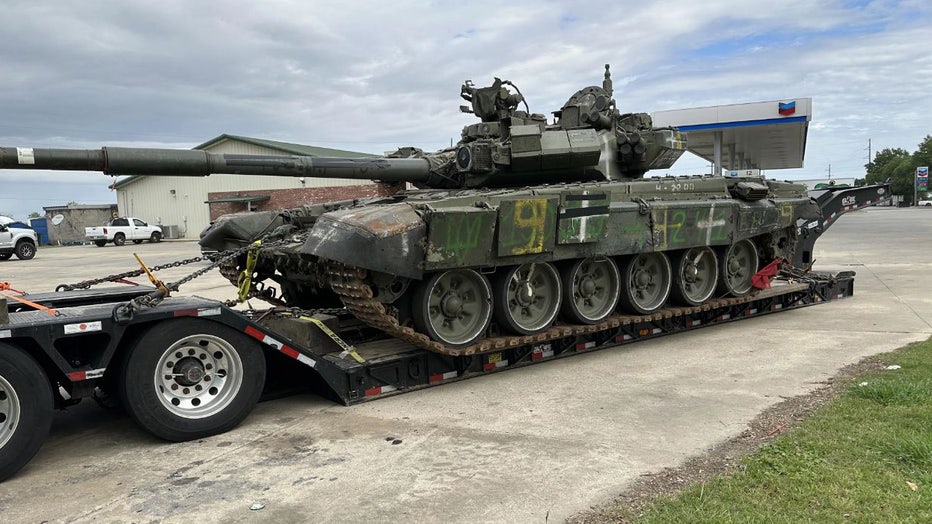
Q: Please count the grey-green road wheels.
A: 6